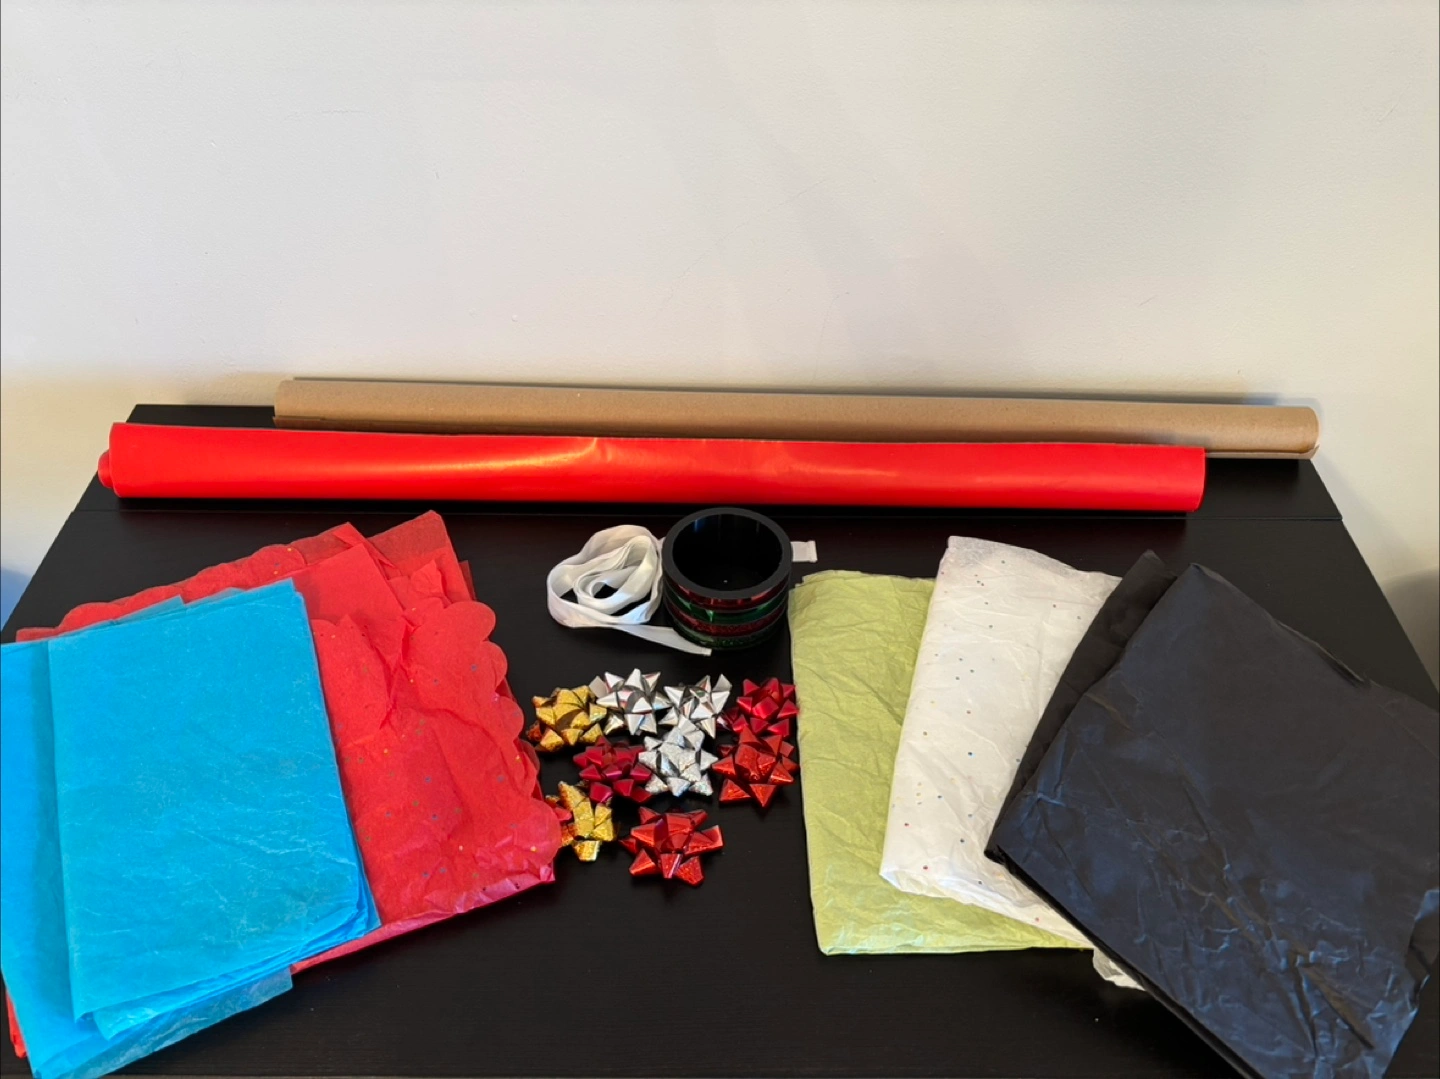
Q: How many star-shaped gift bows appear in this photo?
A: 9